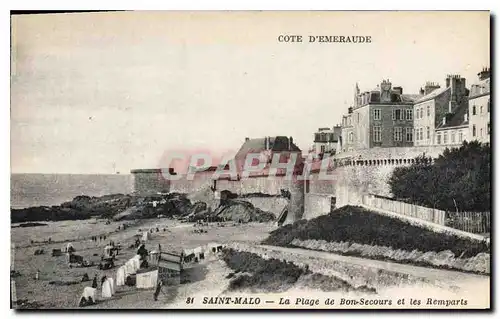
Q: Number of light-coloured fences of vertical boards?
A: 1